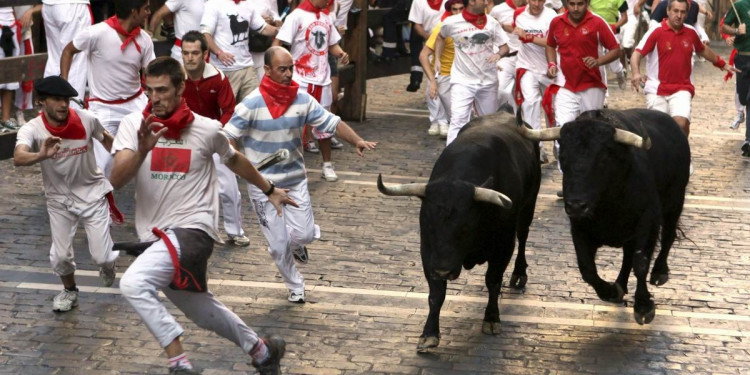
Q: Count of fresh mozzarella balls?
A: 0